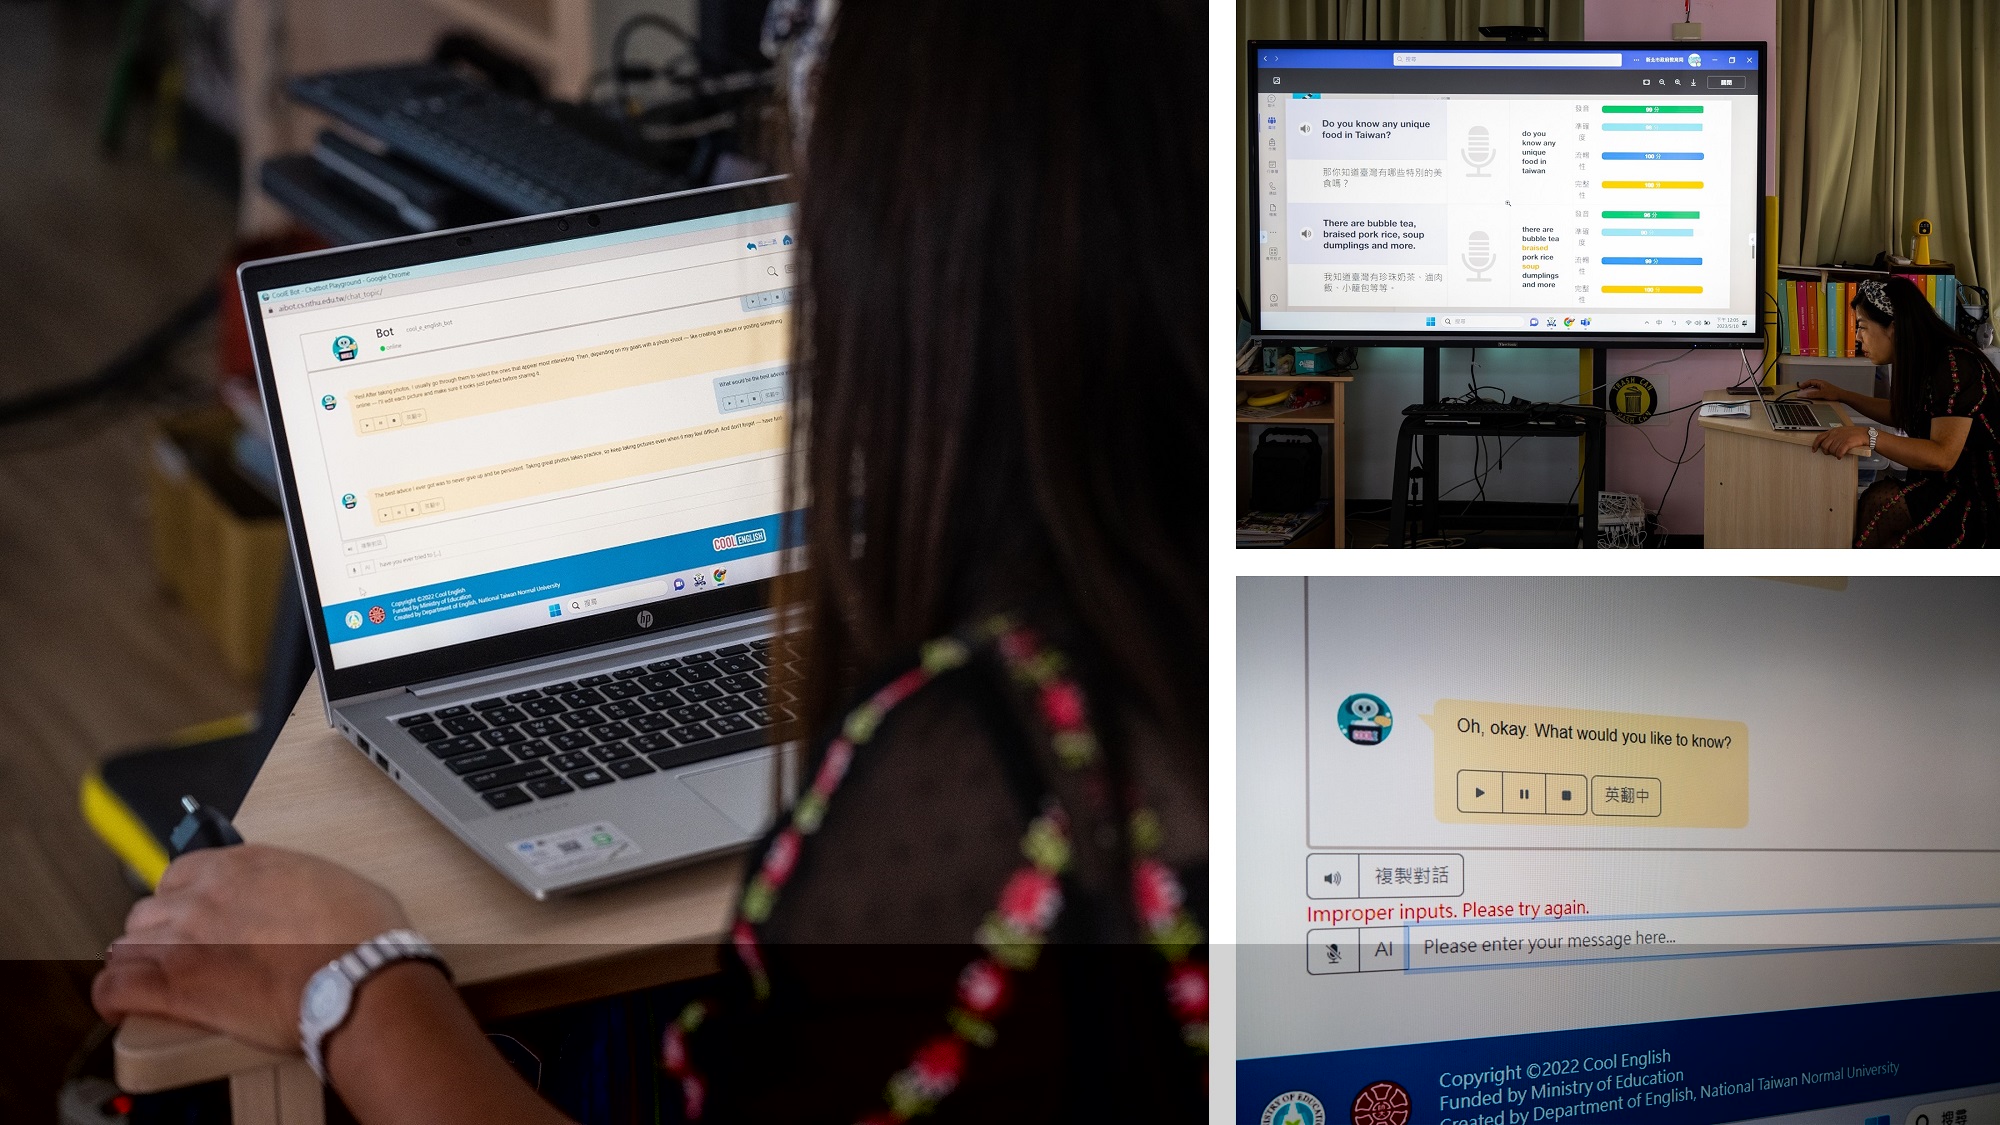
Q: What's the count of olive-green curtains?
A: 2